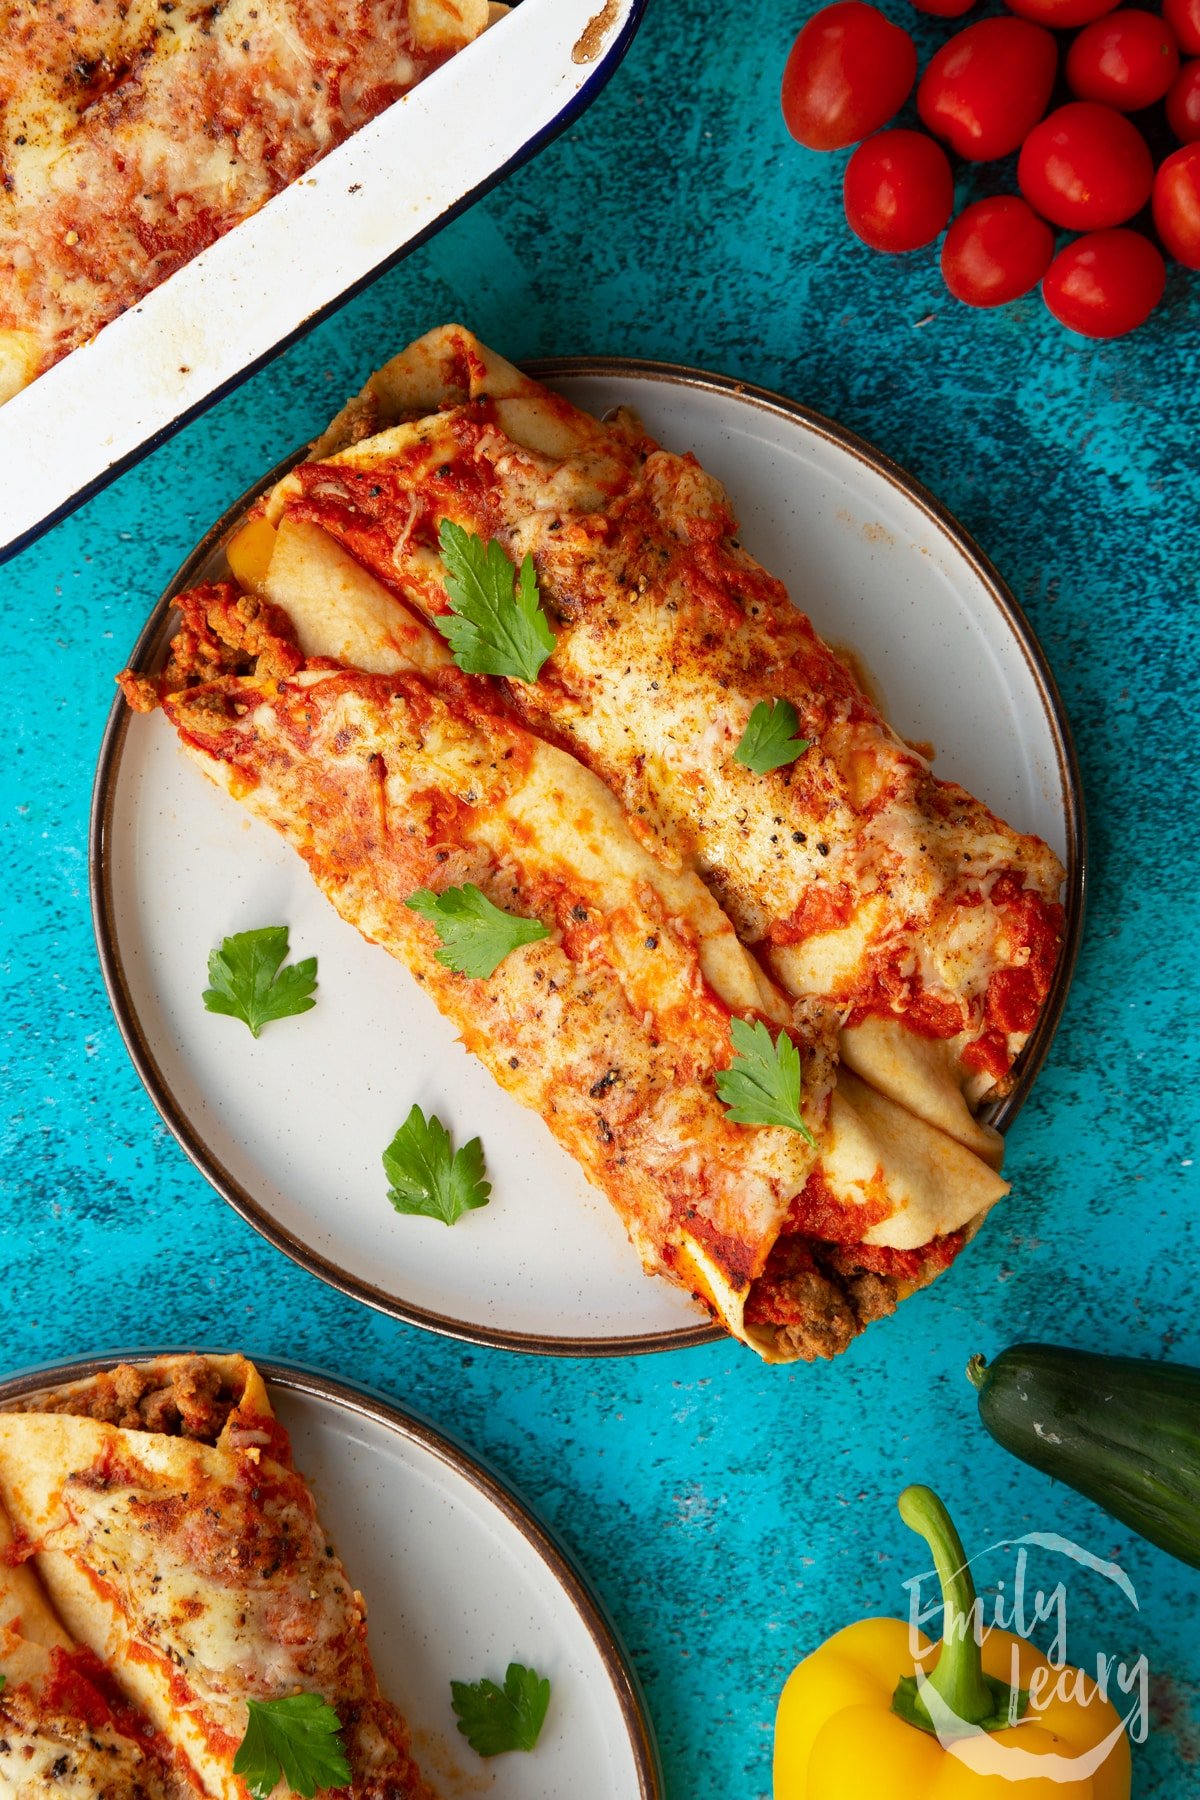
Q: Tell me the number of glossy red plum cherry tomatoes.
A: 12